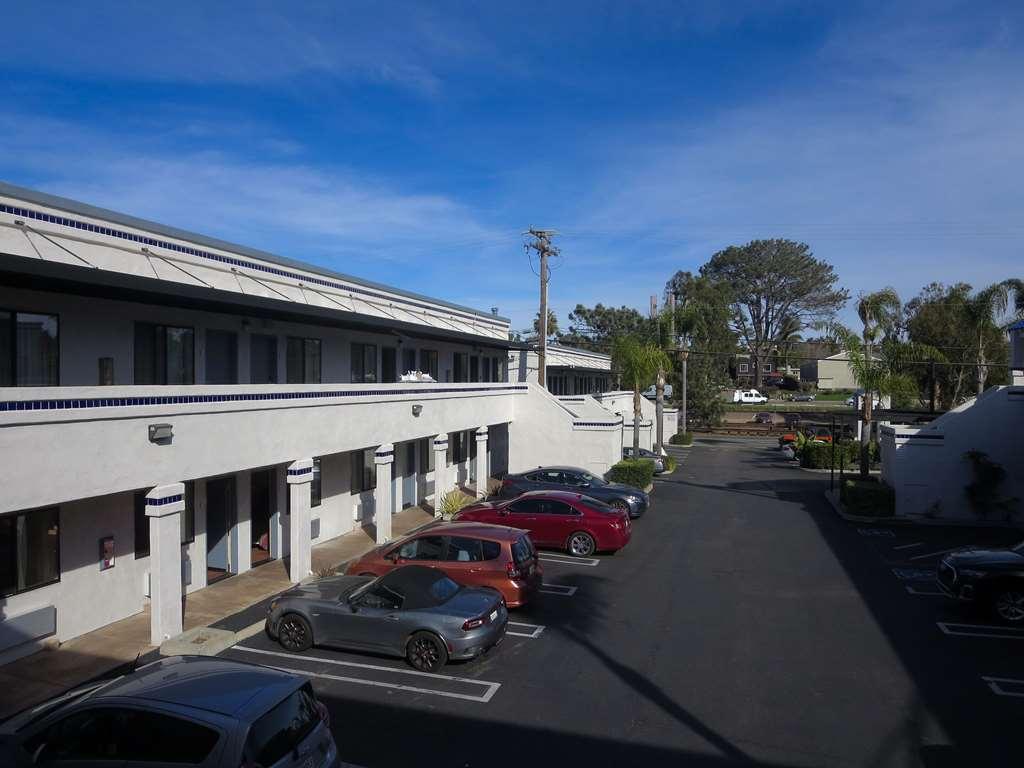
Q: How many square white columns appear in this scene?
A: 5